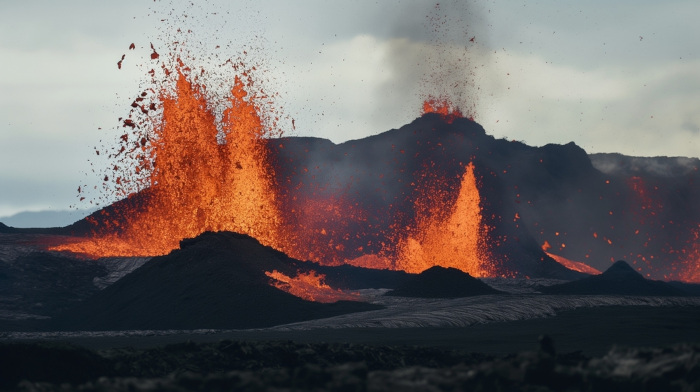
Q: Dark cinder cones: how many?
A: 3